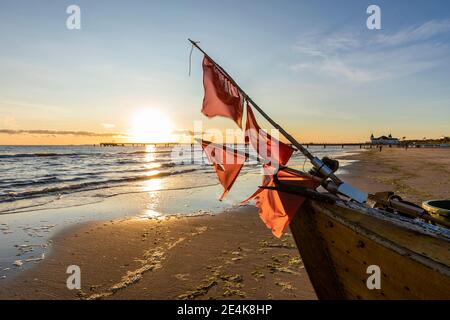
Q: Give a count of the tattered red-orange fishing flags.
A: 4